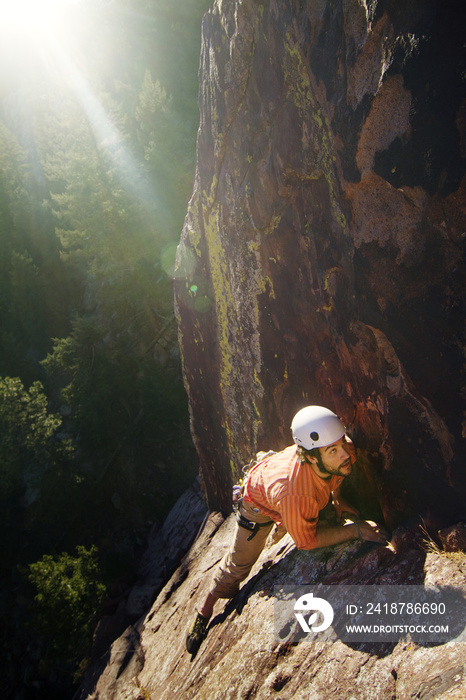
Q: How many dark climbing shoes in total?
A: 1